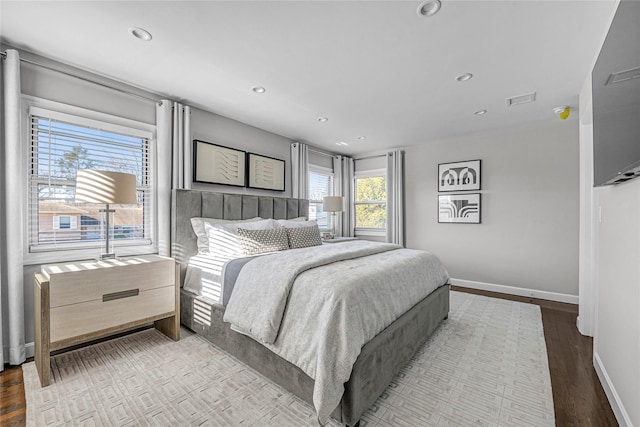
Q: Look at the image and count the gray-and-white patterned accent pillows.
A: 2